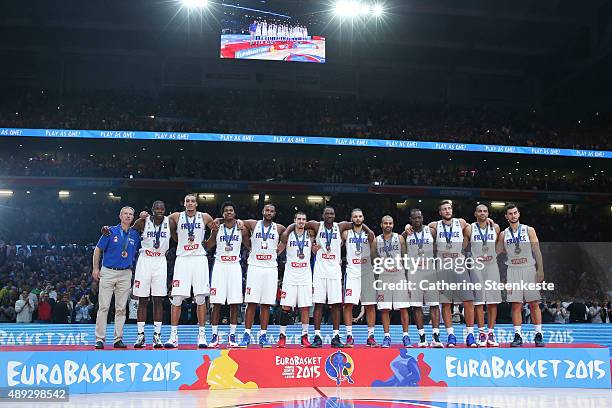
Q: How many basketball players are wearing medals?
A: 12